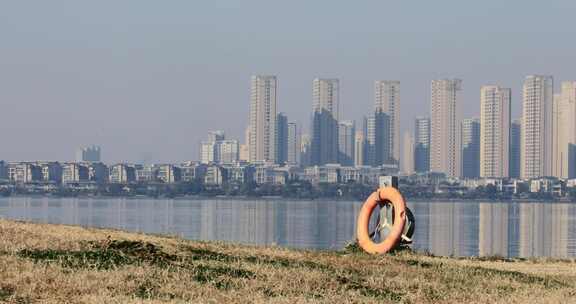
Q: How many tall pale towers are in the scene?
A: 7